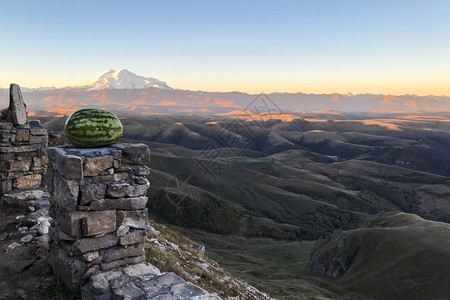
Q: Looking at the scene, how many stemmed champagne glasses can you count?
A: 0